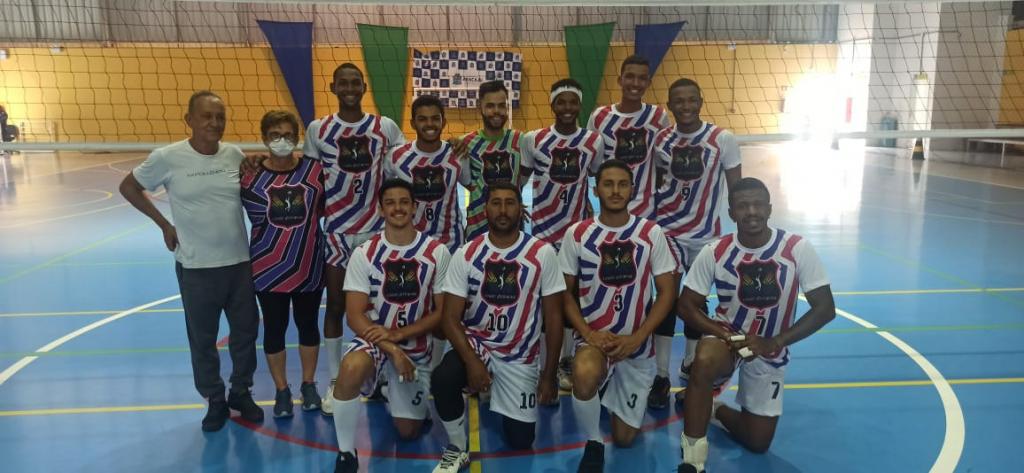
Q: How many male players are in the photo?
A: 10